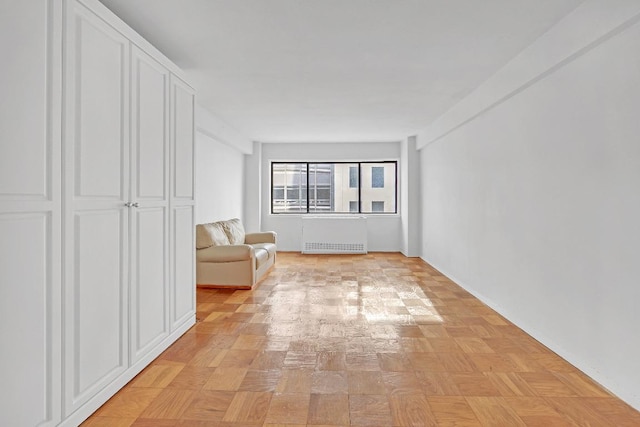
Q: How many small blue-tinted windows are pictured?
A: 4